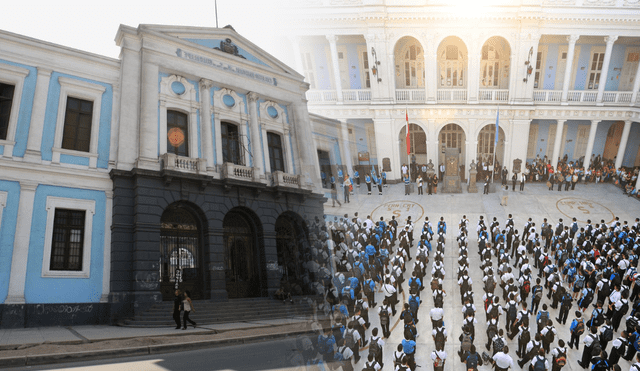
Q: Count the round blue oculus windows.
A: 3